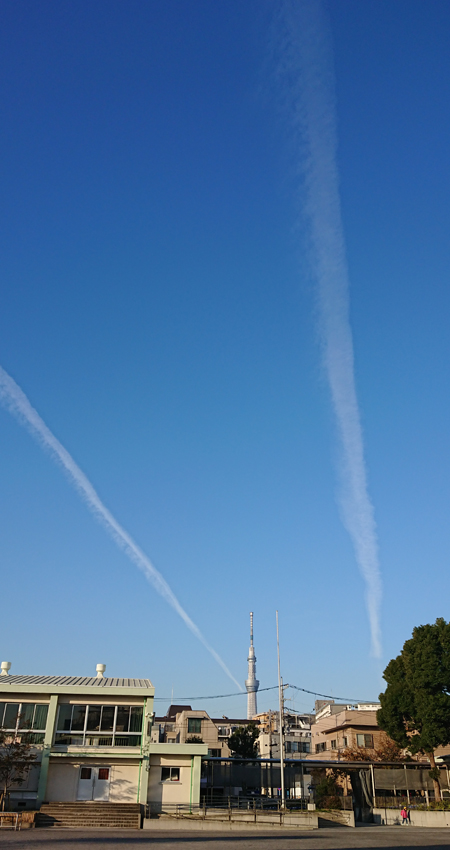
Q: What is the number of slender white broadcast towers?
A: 1